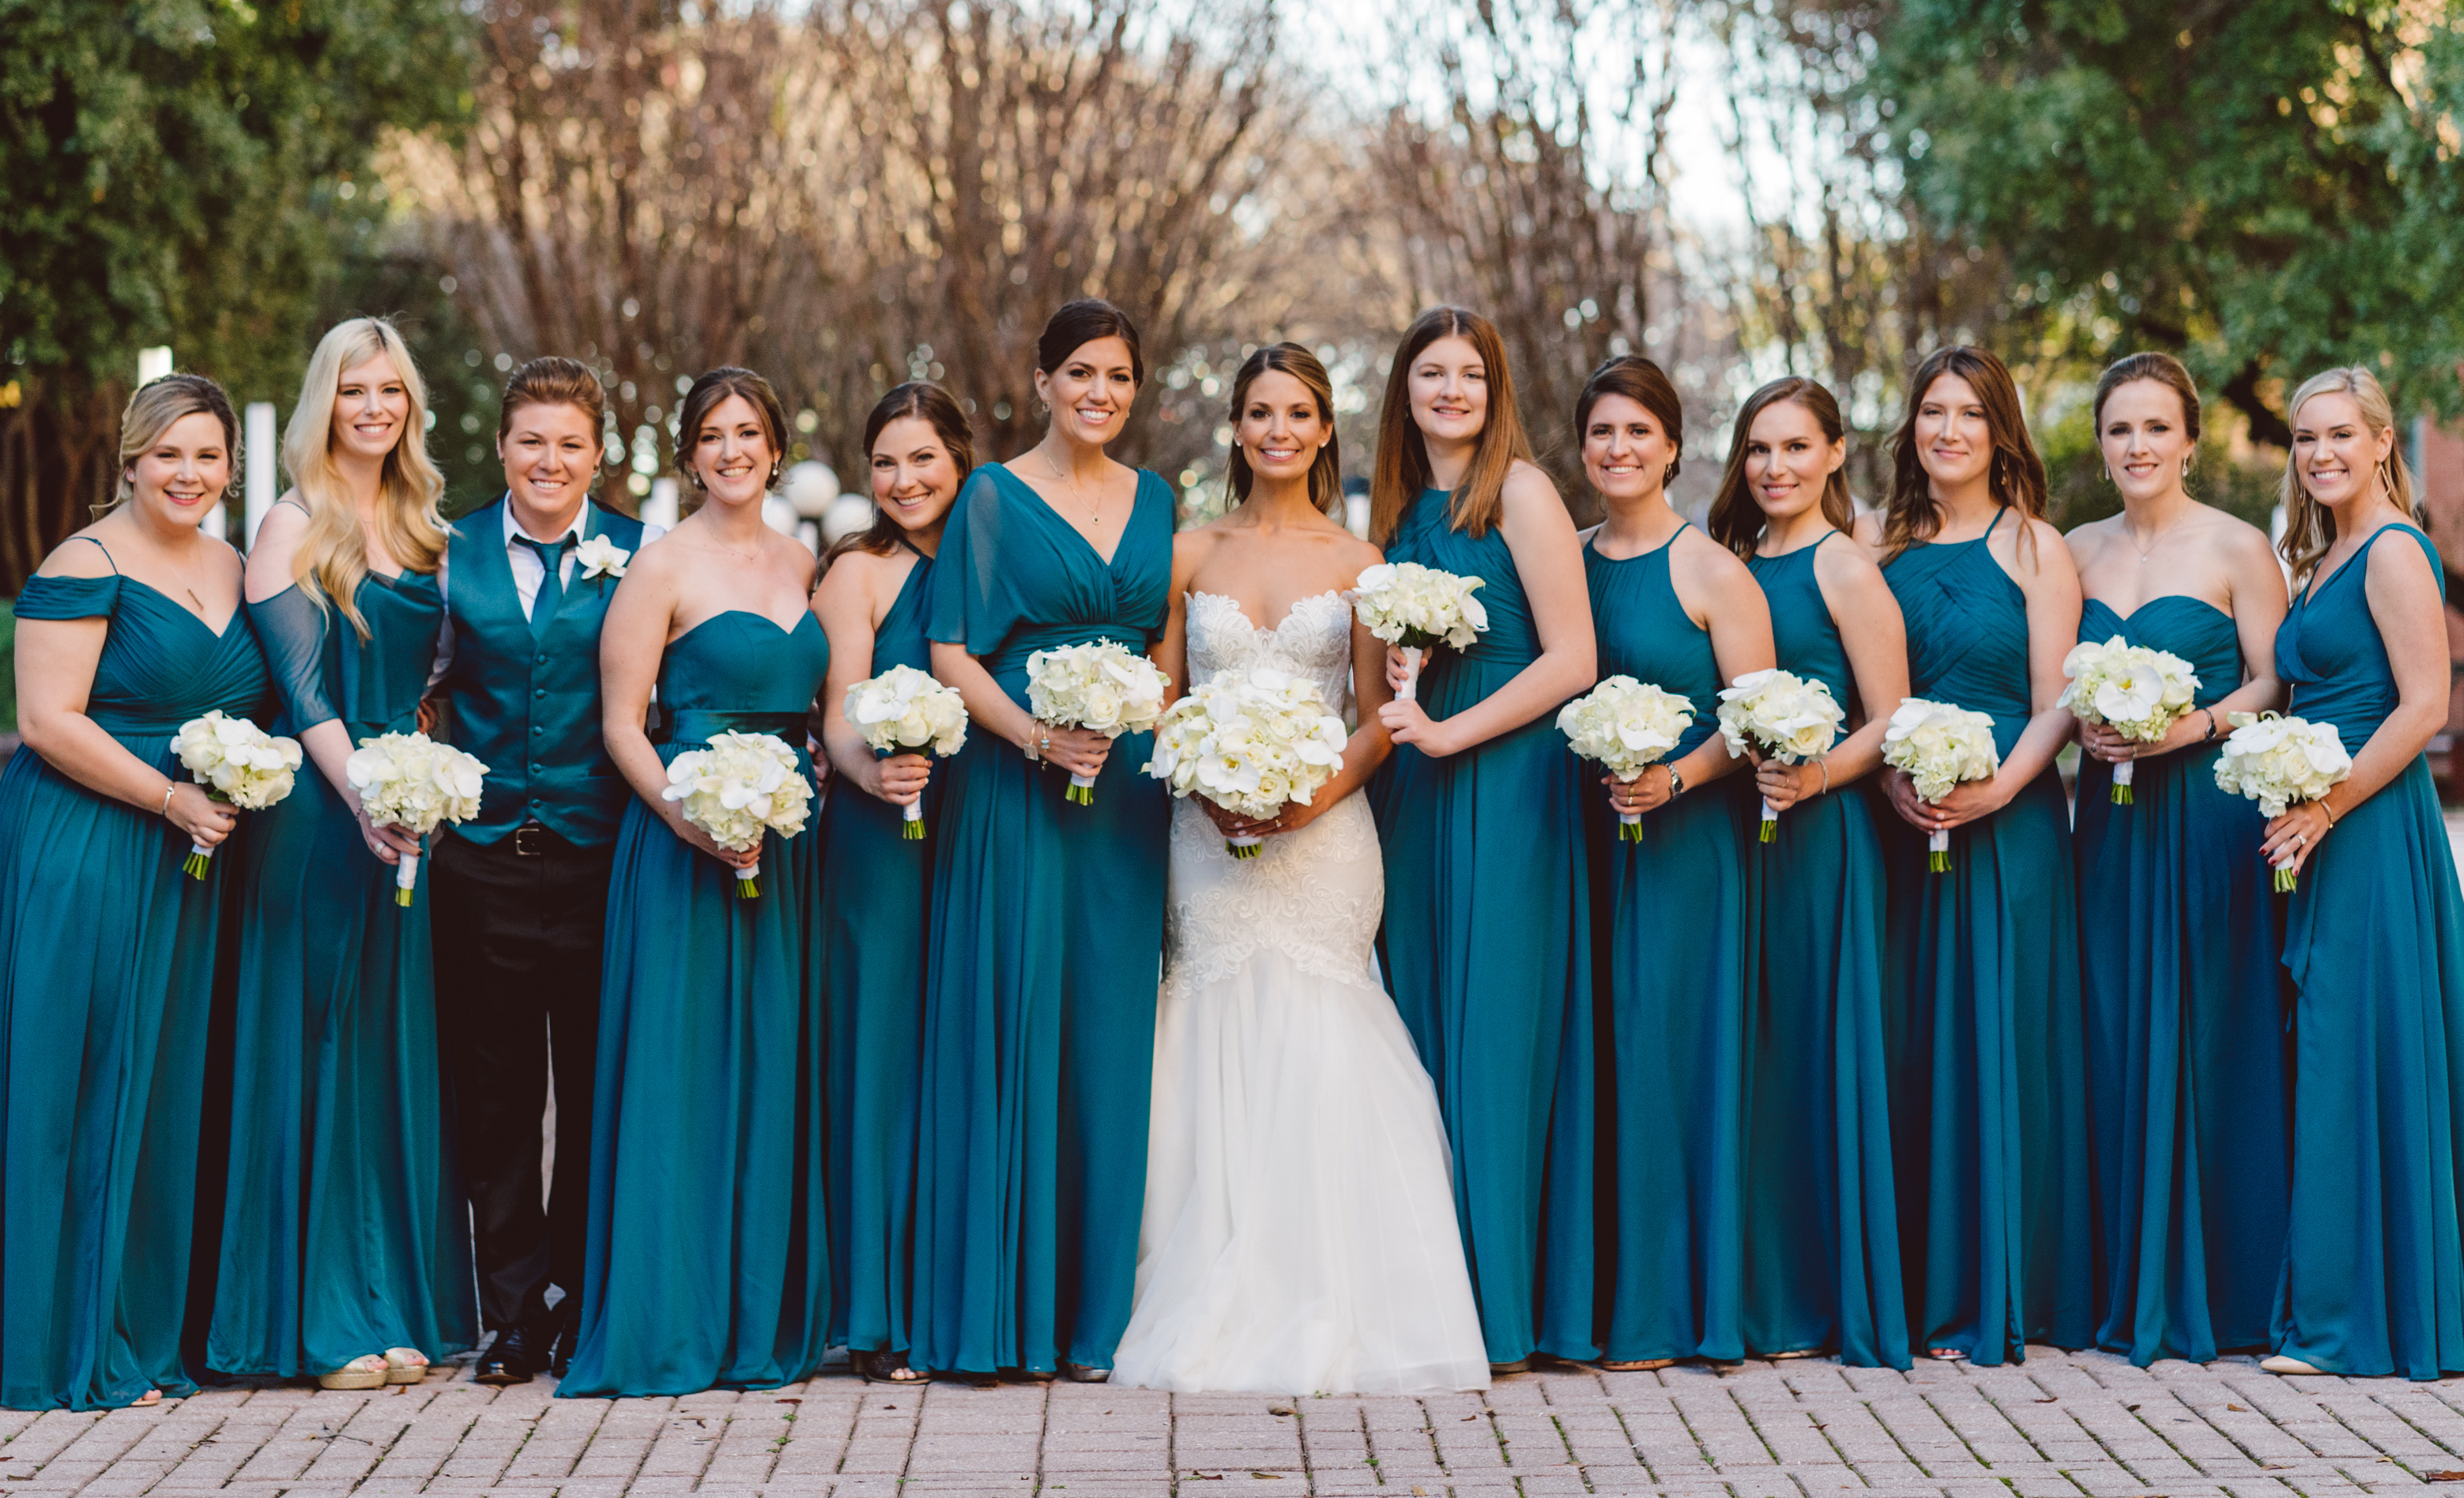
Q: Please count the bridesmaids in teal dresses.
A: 11